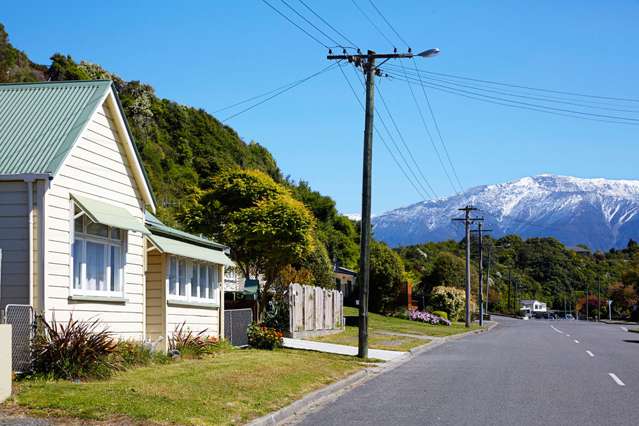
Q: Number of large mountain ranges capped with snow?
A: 1